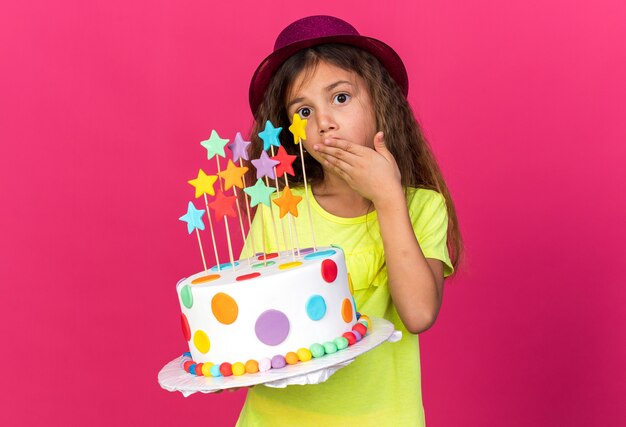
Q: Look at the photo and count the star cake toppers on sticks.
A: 12